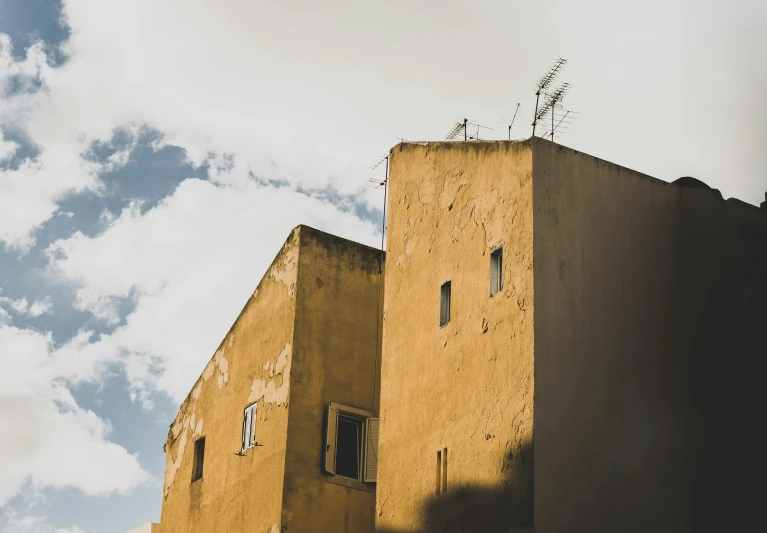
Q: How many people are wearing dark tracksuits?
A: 0